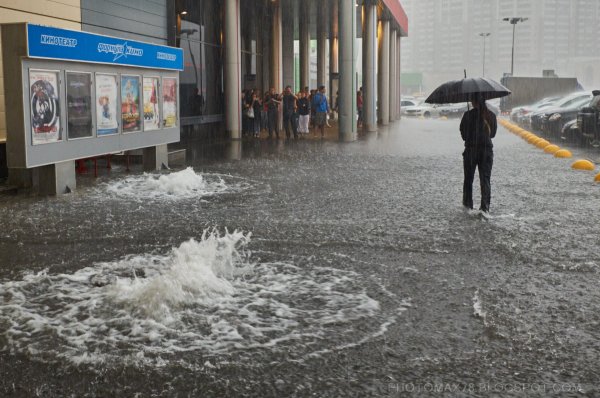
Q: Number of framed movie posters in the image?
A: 6